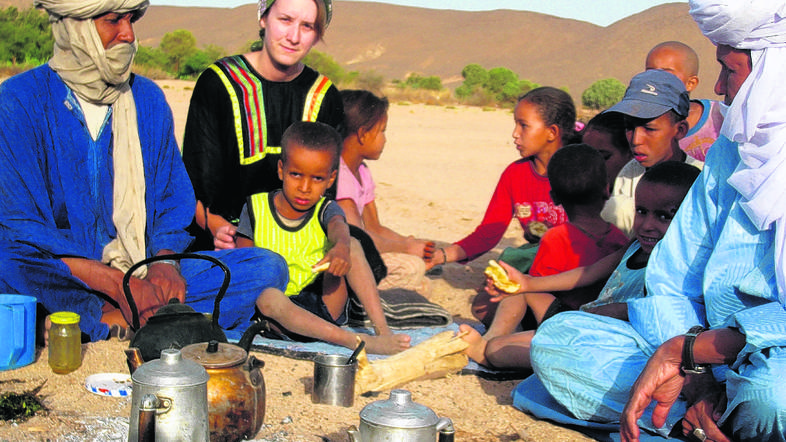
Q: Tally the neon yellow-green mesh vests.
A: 1